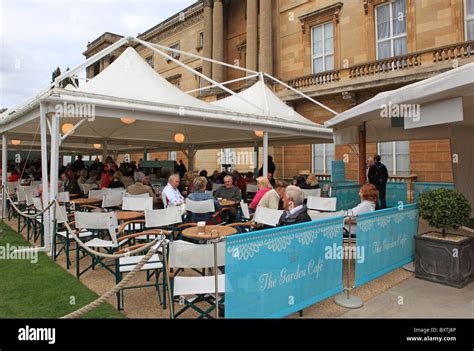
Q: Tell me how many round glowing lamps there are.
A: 6